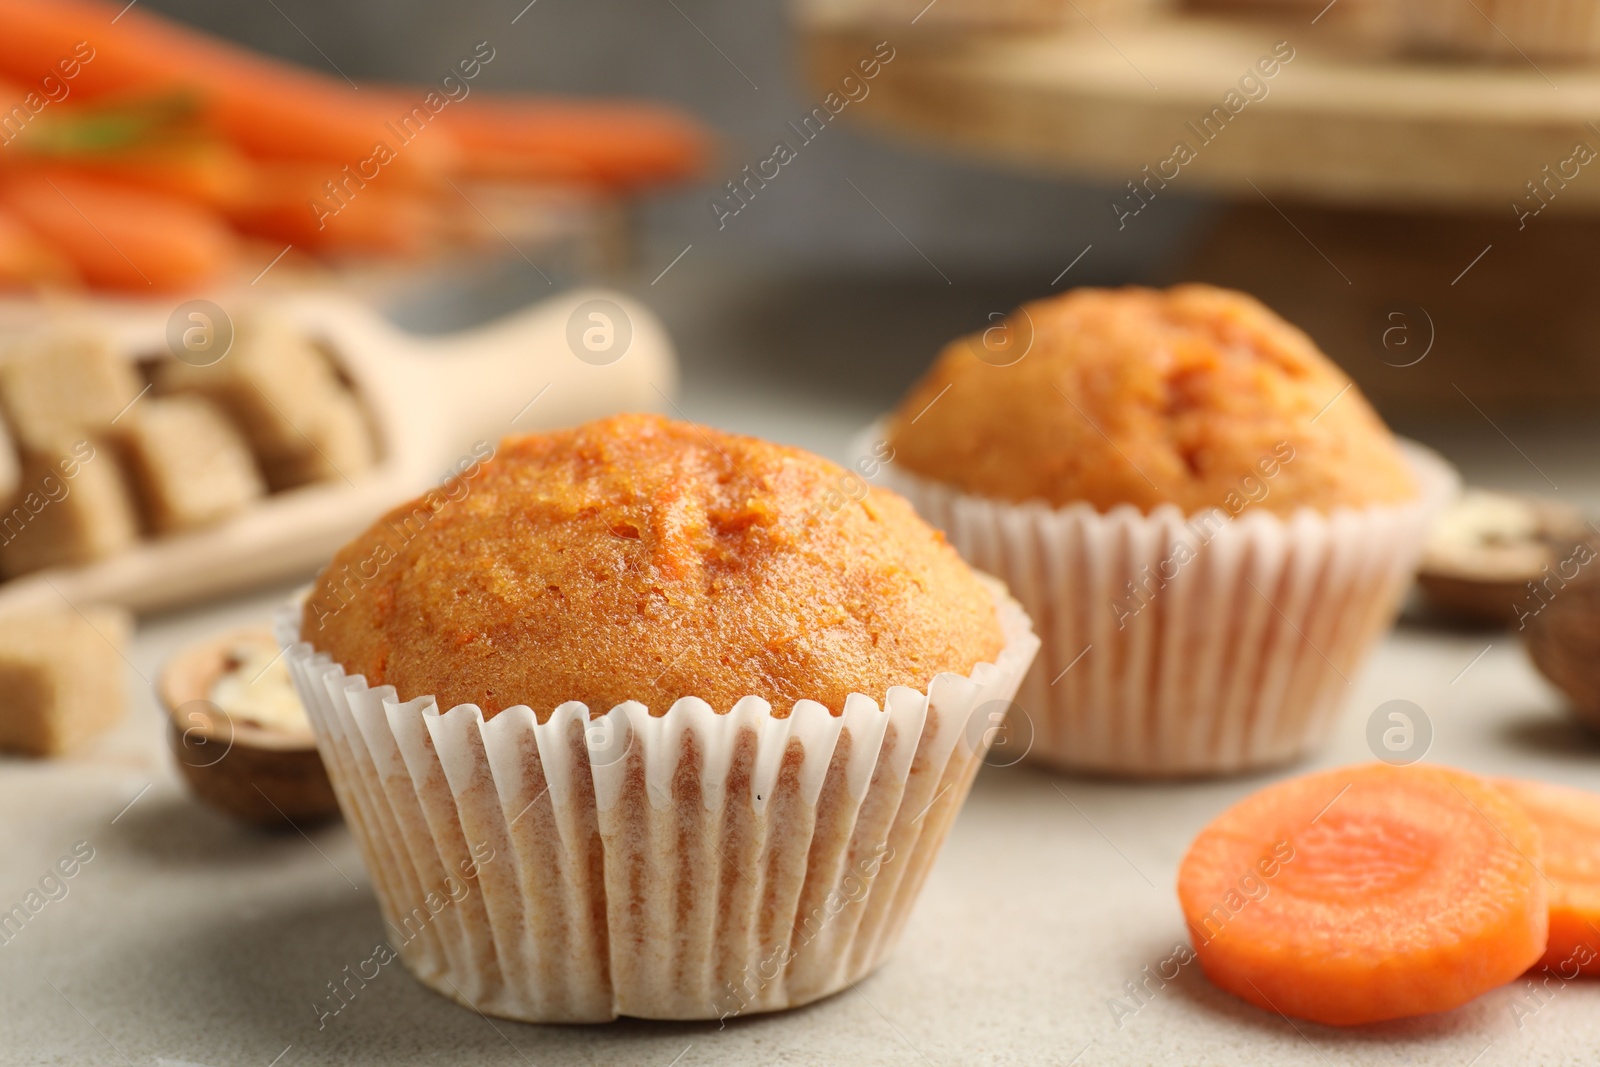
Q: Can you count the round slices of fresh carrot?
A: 2